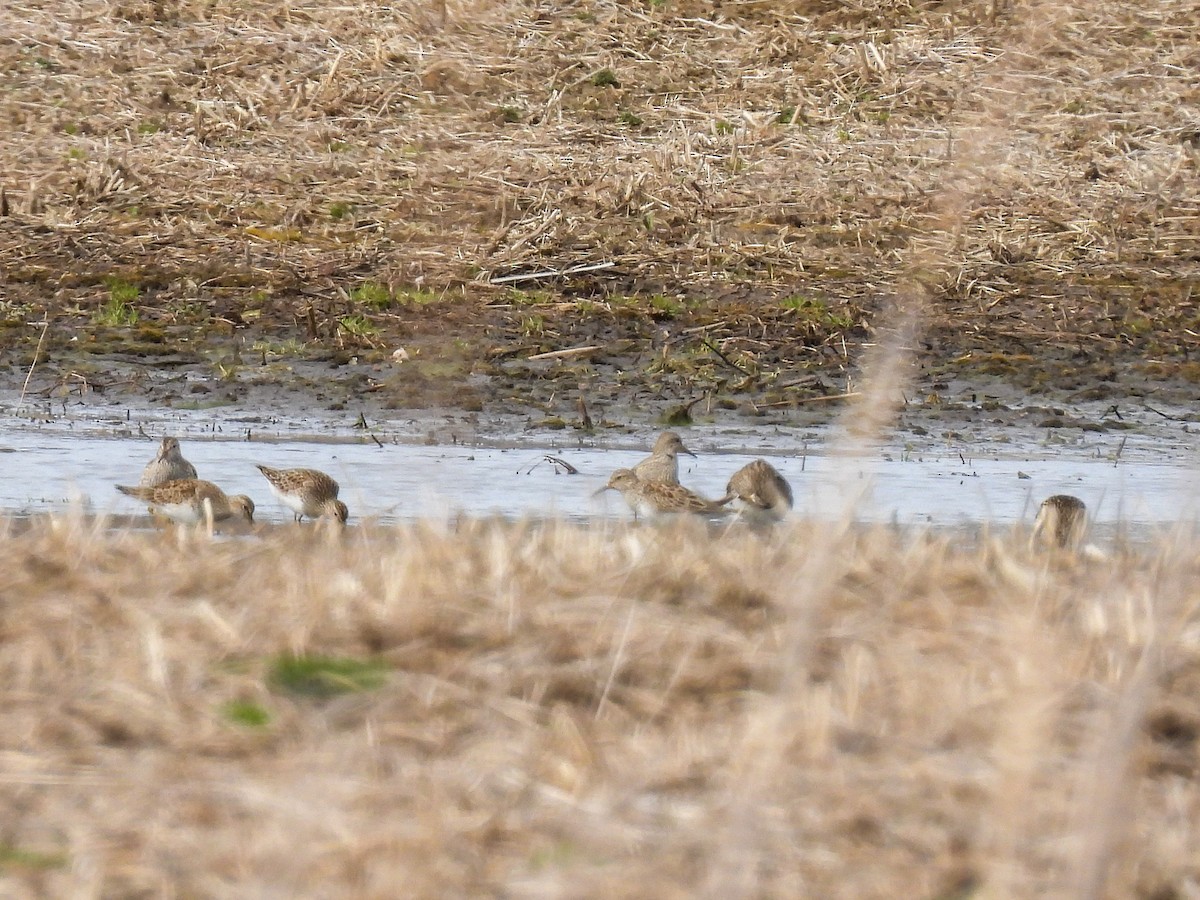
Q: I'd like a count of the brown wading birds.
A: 7